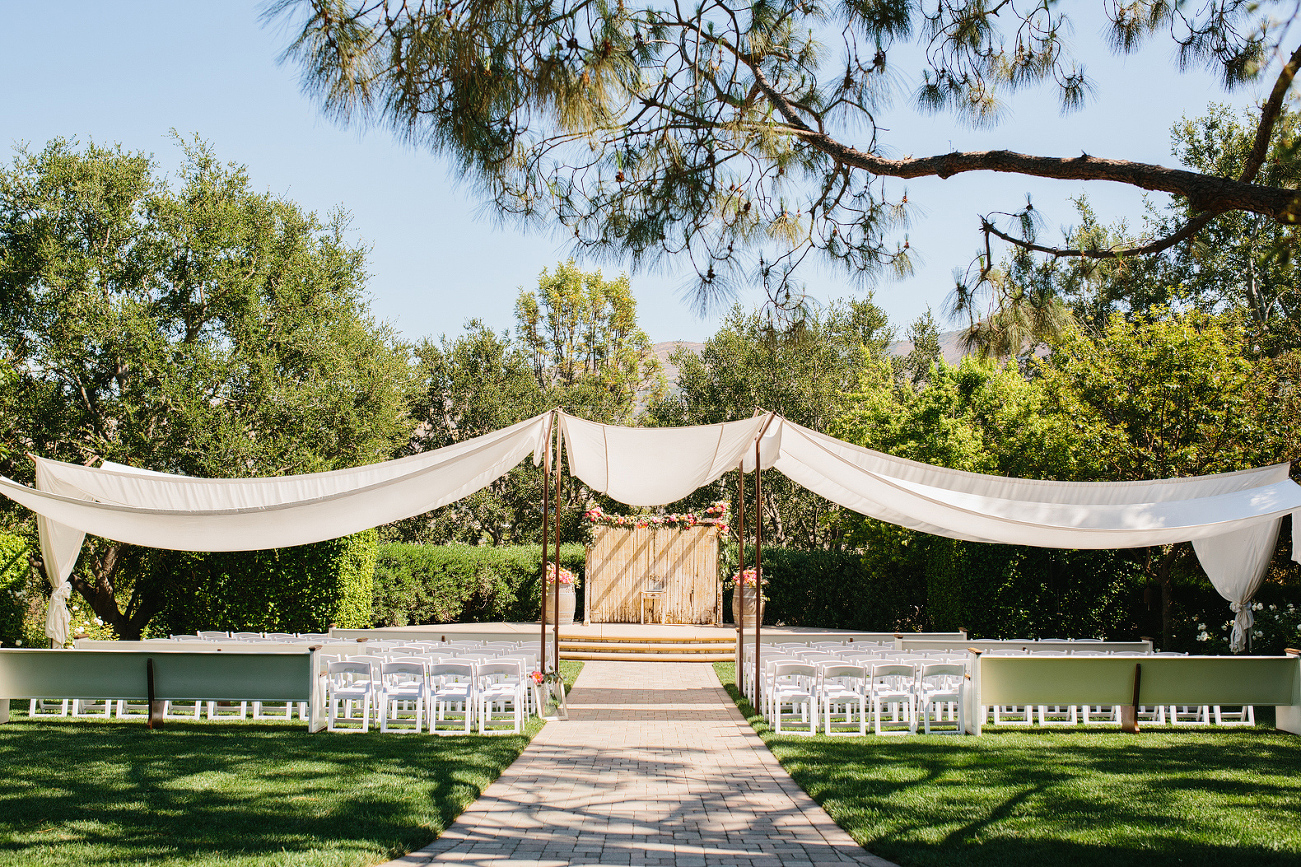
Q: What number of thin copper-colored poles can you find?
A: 4